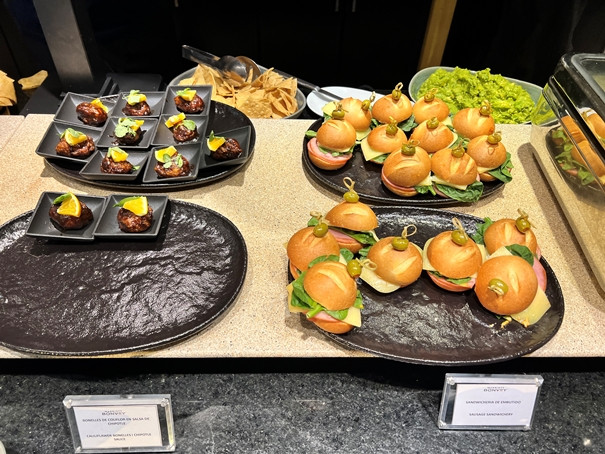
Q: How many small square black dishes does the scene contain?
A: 11